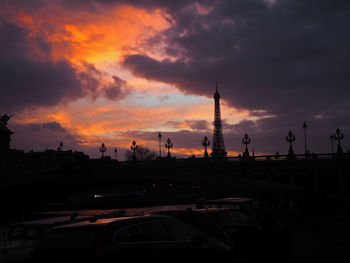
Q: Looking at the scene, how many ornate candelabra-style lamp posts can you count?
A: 7